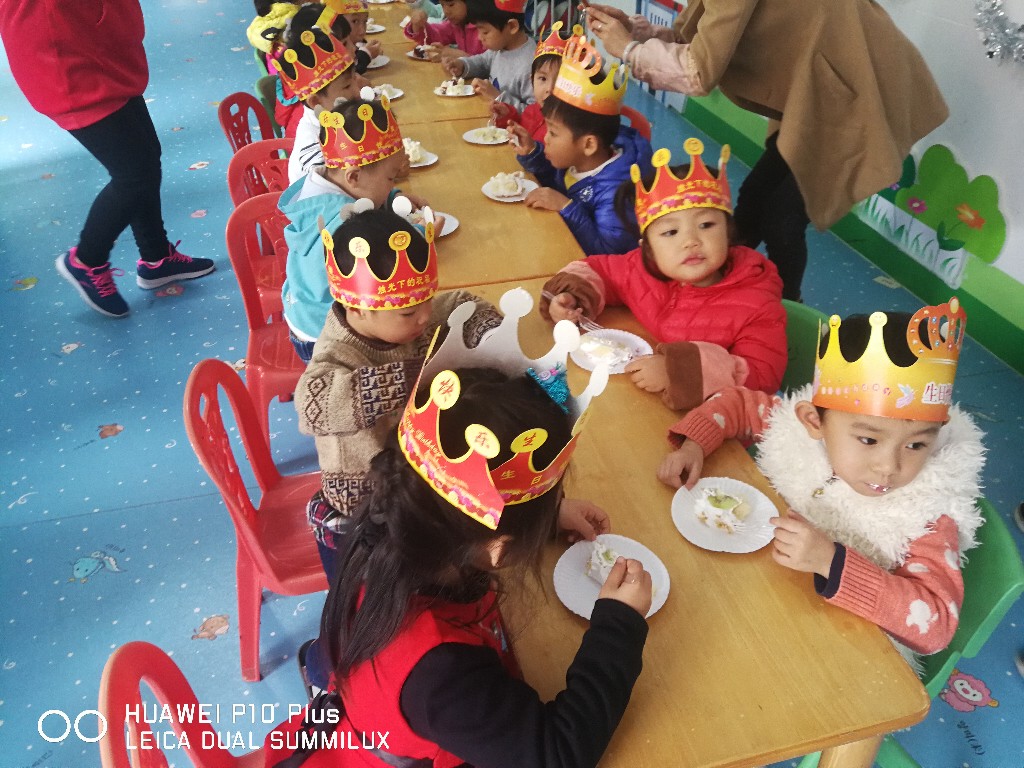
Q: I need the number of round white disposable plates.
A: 13